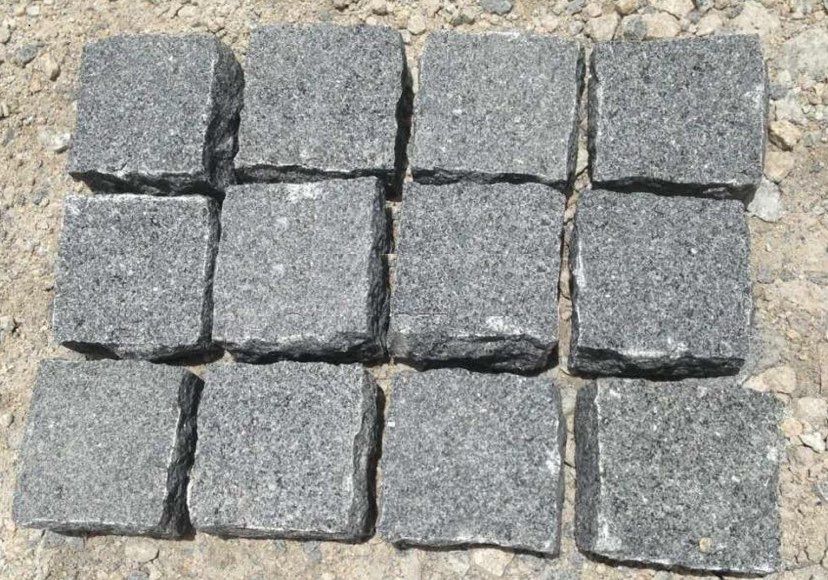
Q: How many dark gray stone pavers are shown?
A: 12